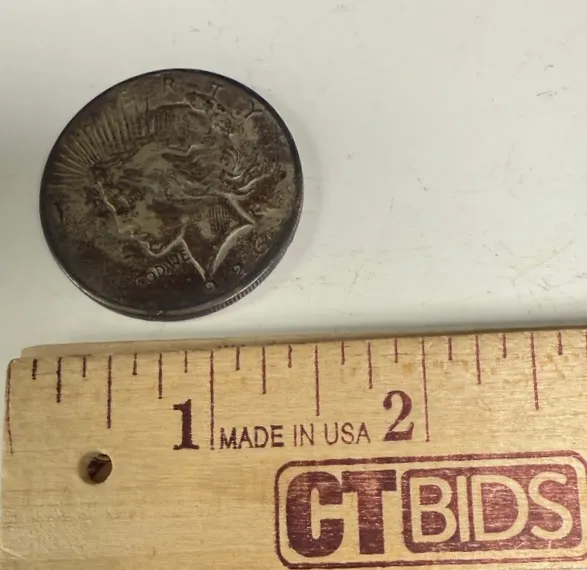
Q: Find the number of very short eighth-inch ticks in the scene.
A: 11